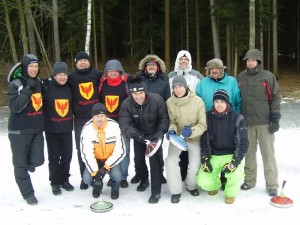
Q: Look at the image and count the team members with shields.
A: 4